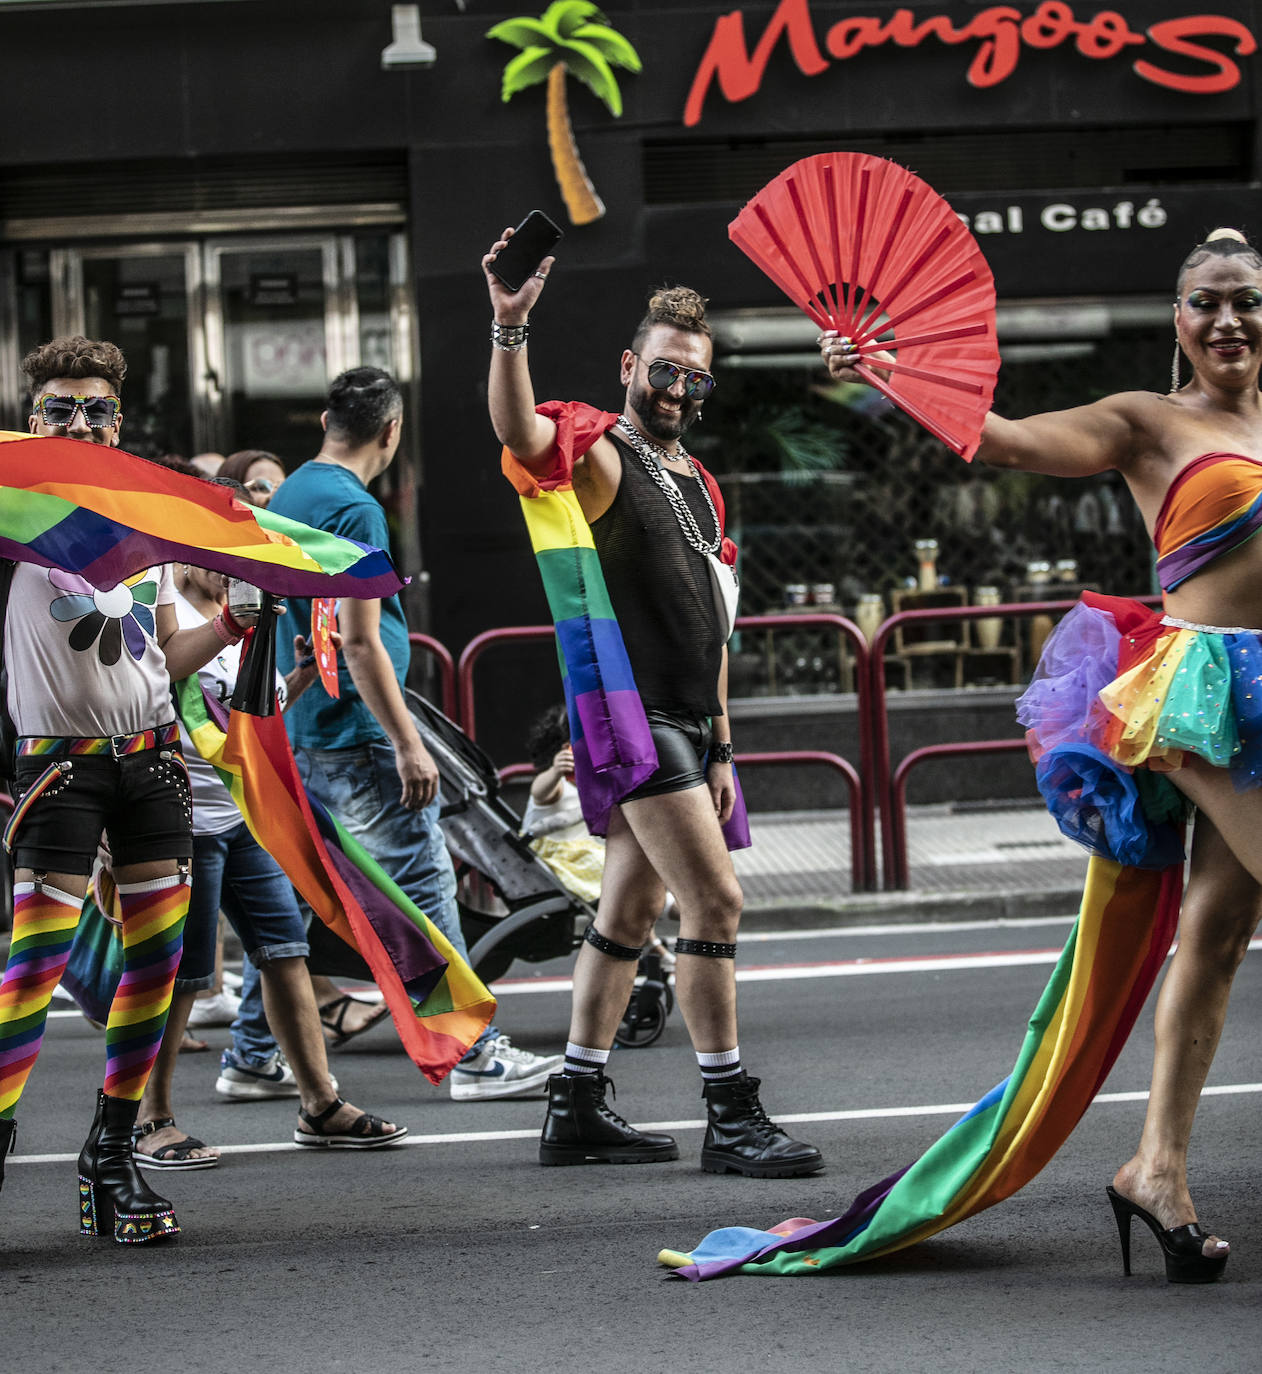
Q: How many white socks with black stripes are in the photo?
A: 2